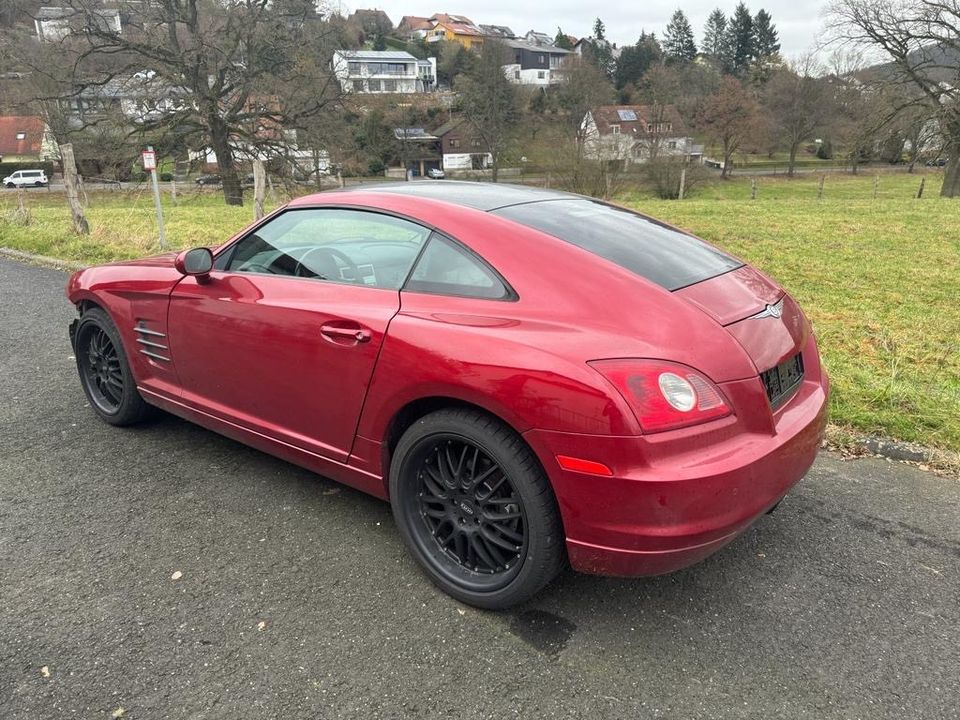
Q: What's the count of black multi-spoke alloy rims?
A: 2